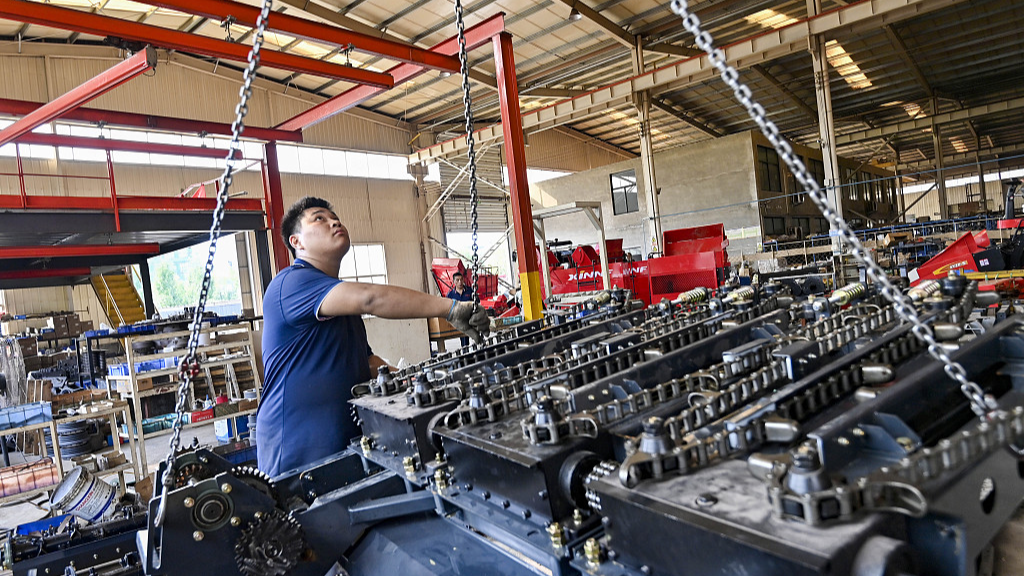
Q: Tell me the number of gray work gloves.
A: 1